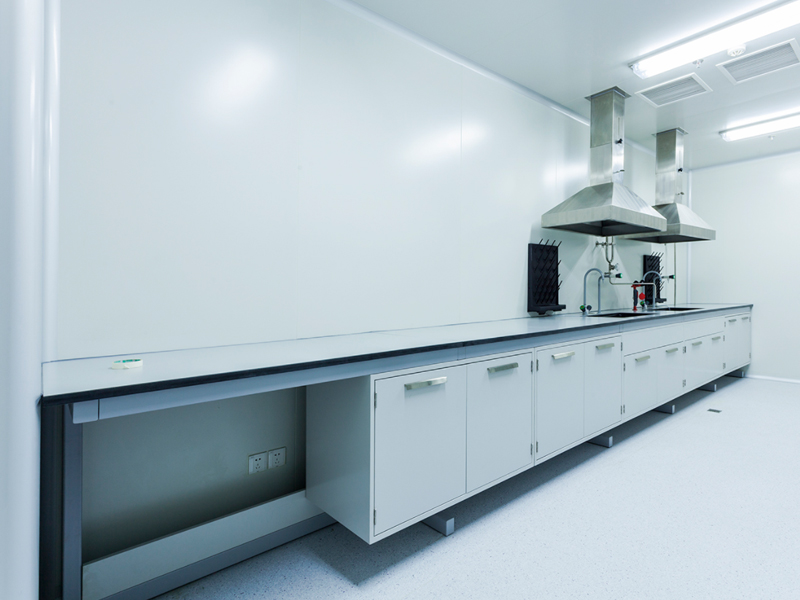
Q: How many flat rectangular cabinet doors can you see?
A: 10